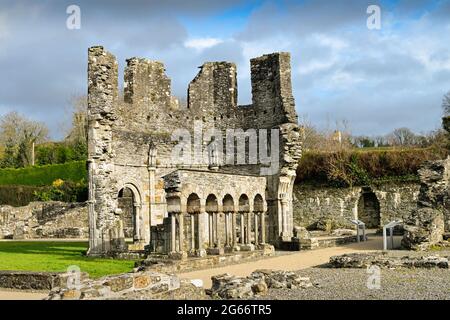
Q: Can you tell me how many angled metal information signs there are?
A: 2